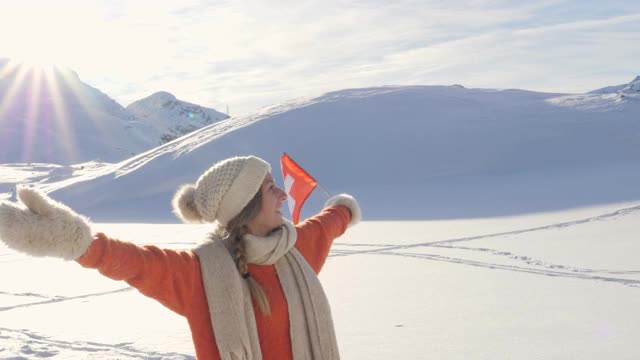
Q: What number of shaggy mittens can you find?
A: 2